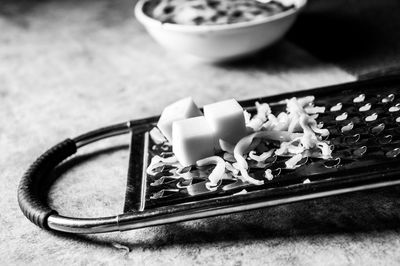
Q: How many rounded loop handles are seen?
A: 1